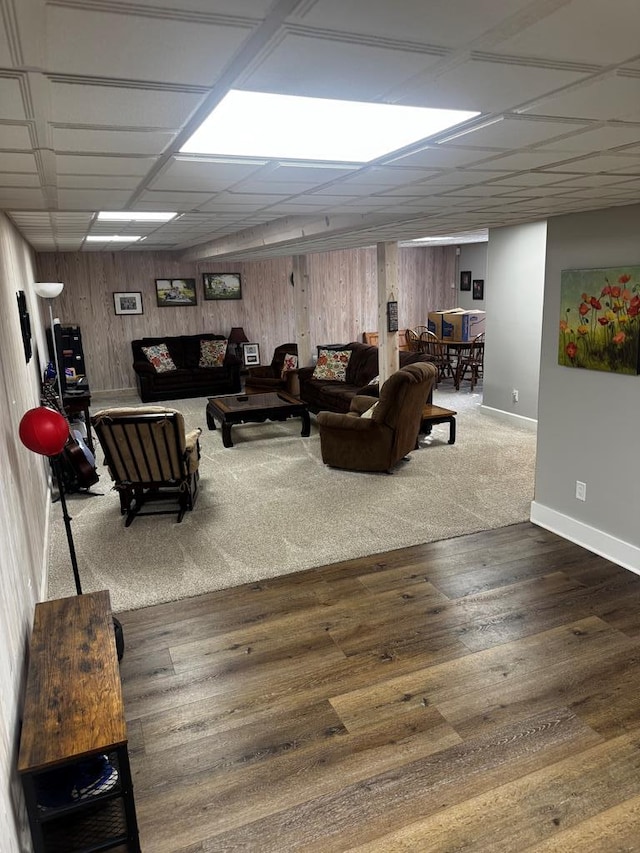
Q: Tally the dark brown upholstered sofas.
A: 2